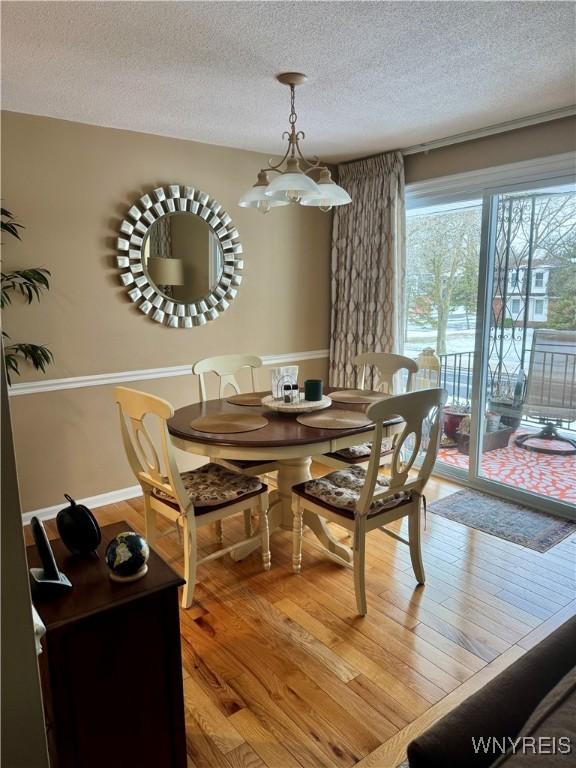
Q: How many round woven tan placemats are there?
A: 4